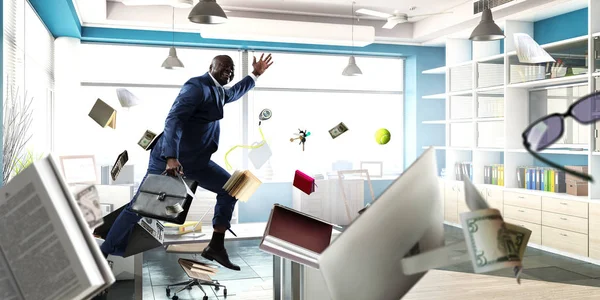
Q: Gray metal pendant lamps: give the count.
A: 4